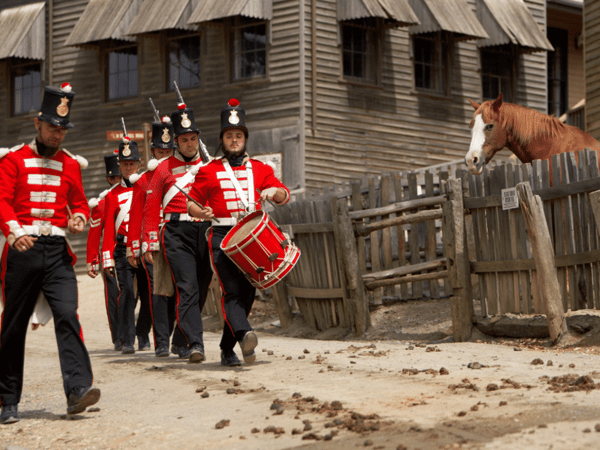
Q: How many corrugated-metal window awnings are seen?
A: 7